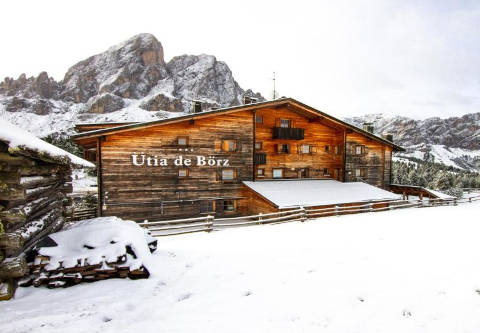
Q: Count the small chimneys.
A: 4